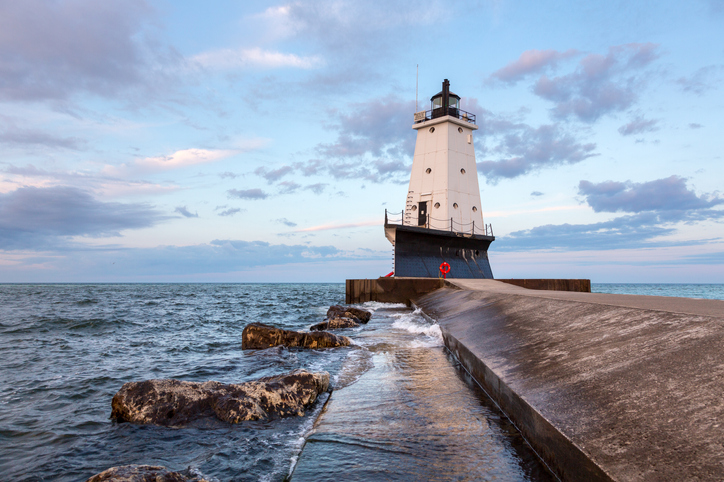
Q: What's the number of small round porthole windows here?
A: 8